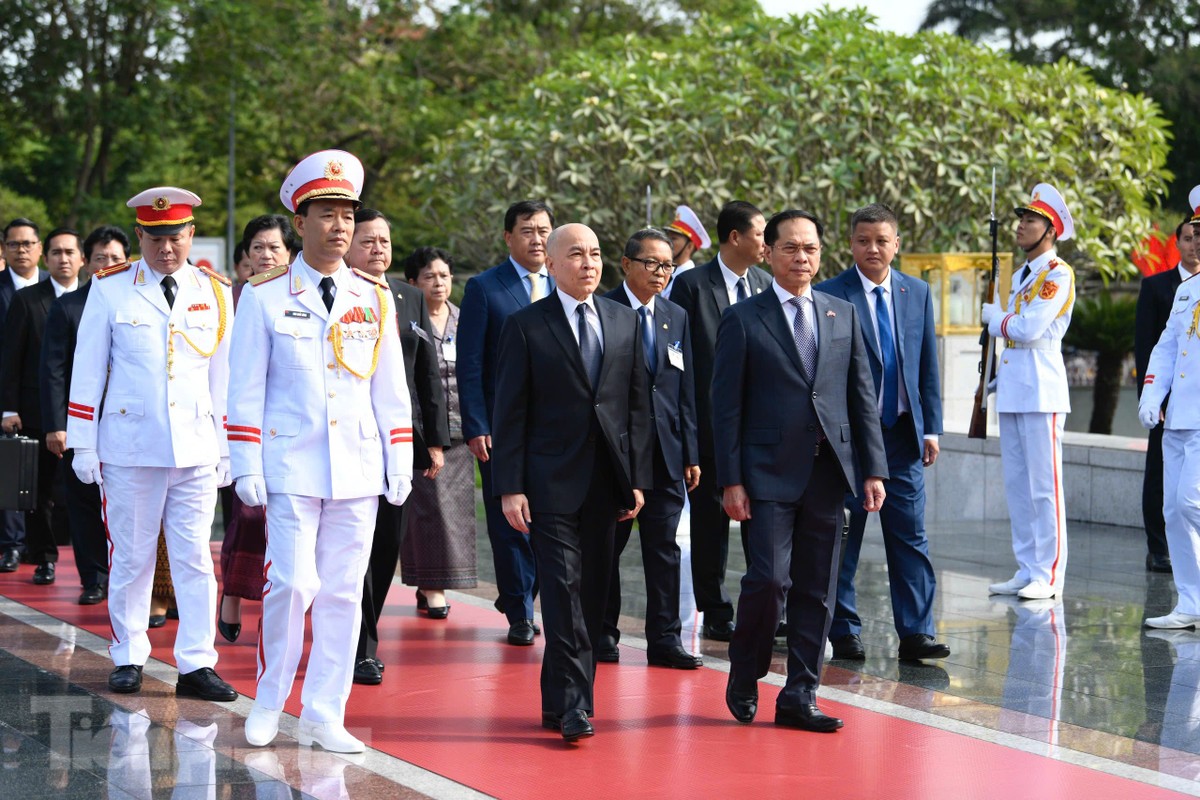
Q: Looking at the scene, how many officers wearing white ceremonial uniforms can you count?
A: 5